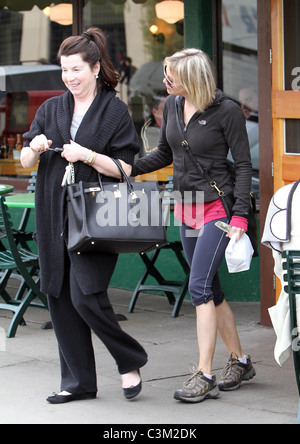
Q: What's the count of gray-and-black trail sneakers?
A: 2